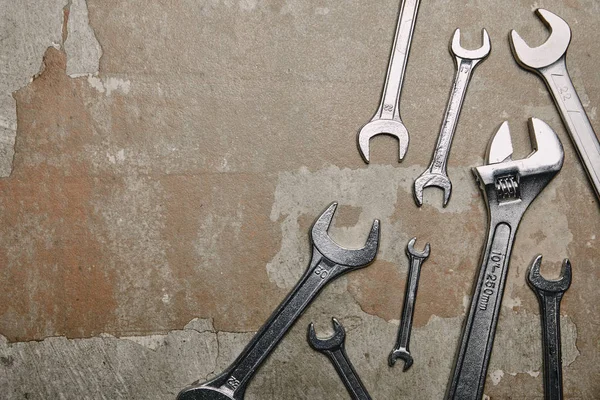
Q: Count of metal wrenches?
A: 8